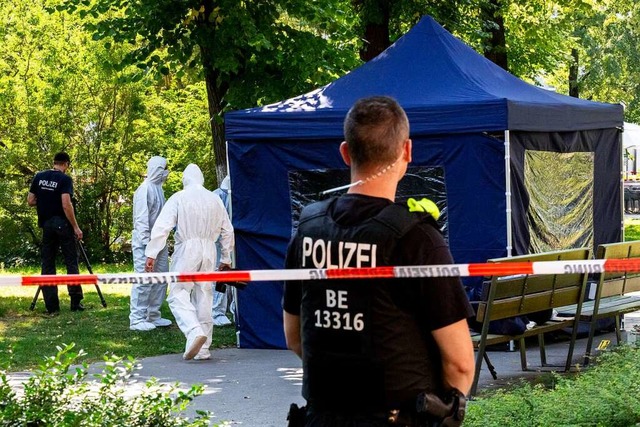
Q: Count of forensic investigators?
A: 3